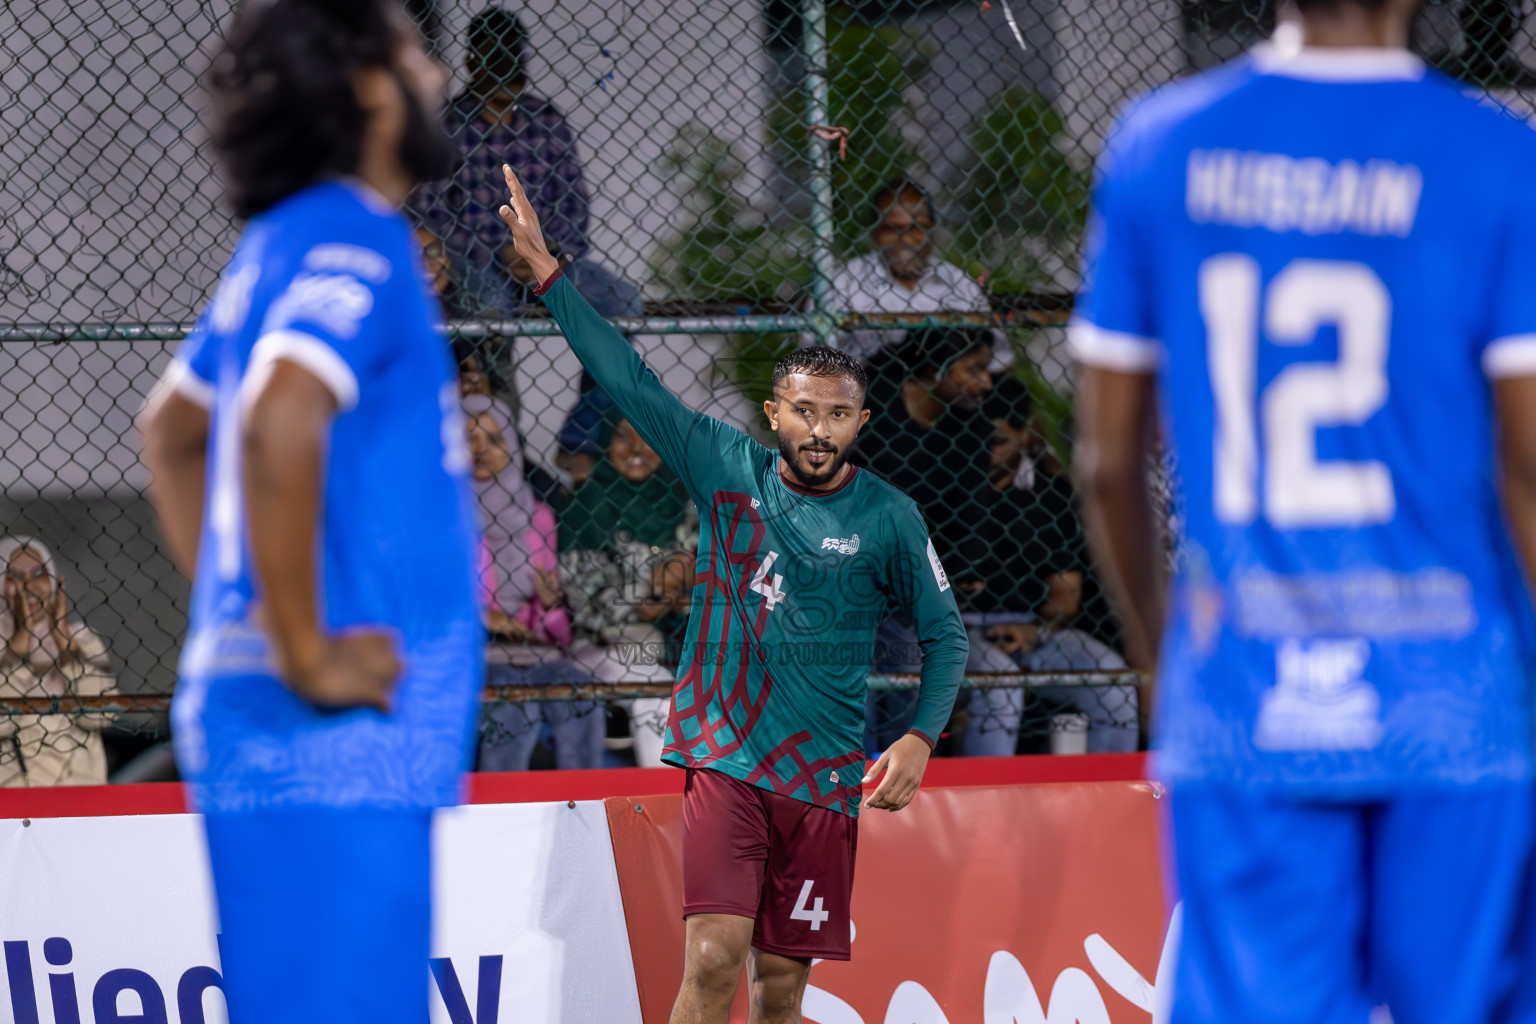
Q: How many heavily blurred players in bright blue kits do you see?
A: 2